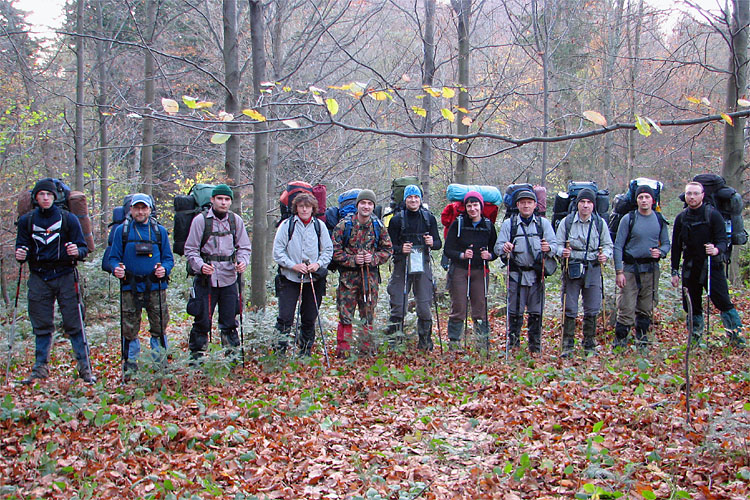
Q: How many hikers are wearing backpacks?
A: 11